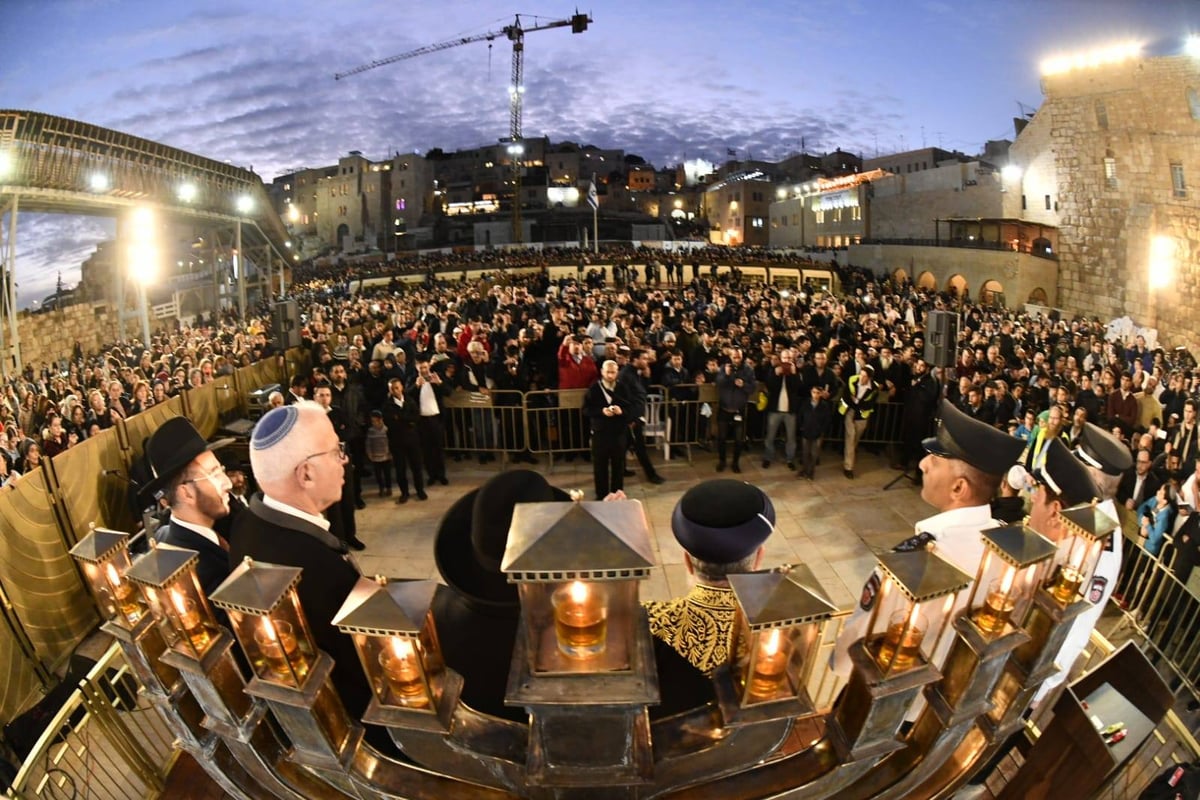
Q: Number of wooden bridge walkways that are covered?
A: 1